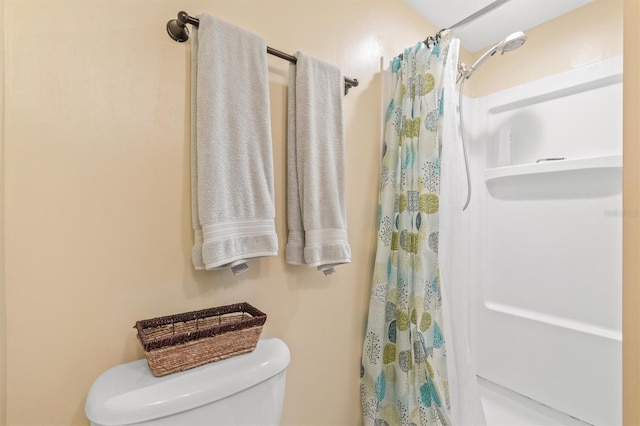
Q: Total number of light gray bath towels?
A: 2